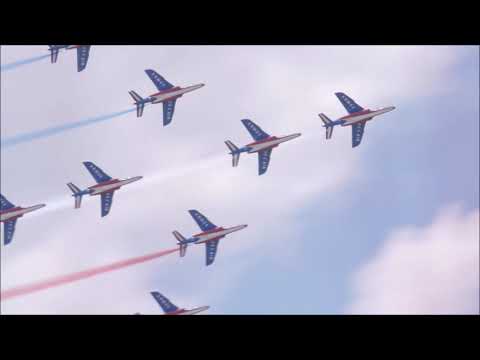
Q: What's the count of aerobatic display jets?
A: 8